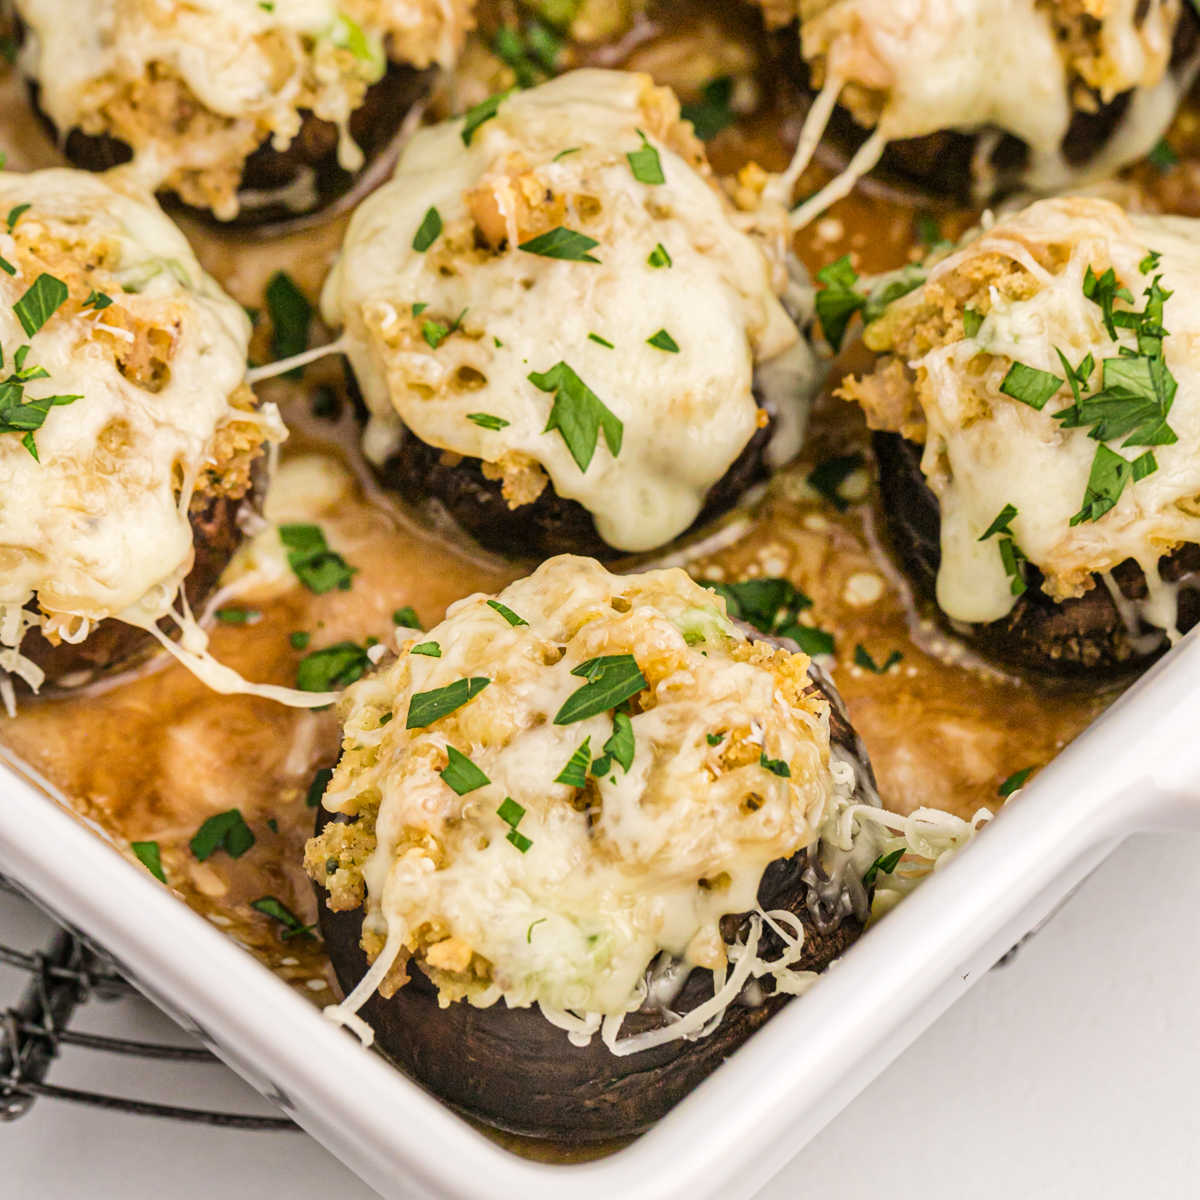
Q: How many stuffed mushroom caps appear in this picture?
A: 6